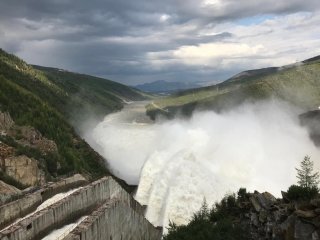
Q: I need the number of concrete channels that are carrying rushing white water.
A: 2